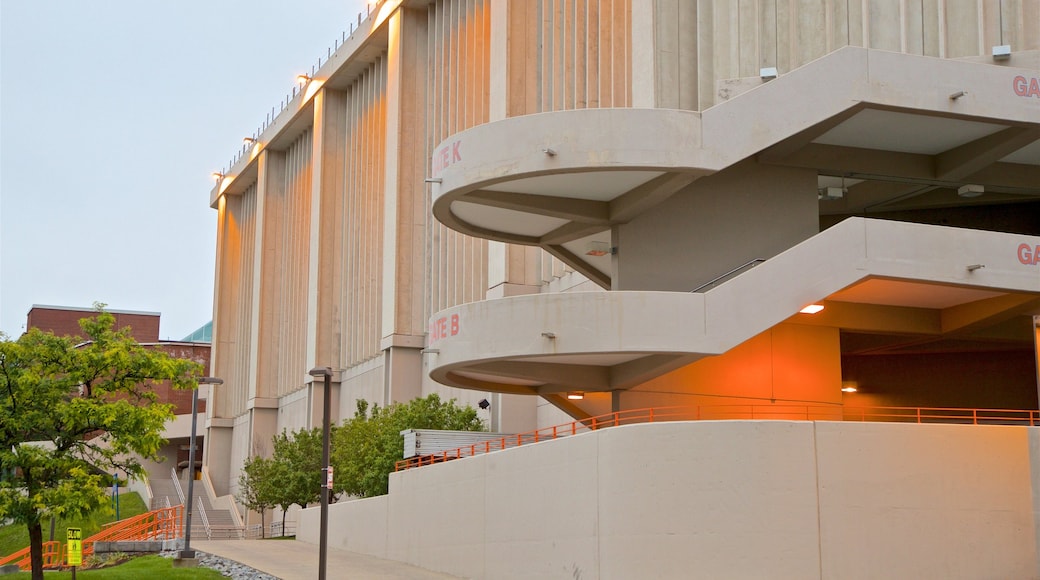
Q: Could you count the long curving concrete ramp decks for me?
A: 2